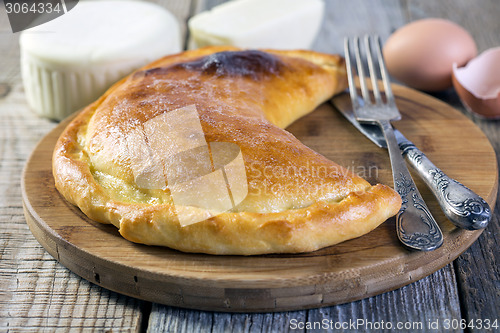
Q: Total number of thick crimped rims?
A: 1